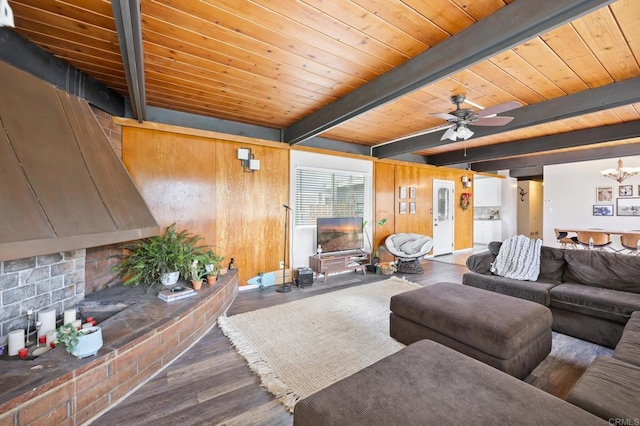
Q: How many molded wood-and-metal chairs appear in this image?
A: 3